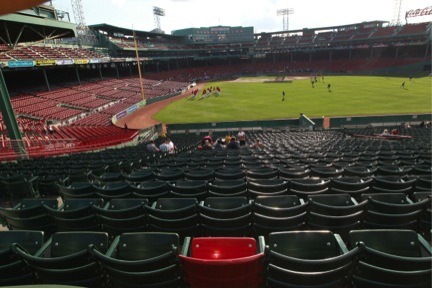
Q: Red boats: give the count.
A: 0